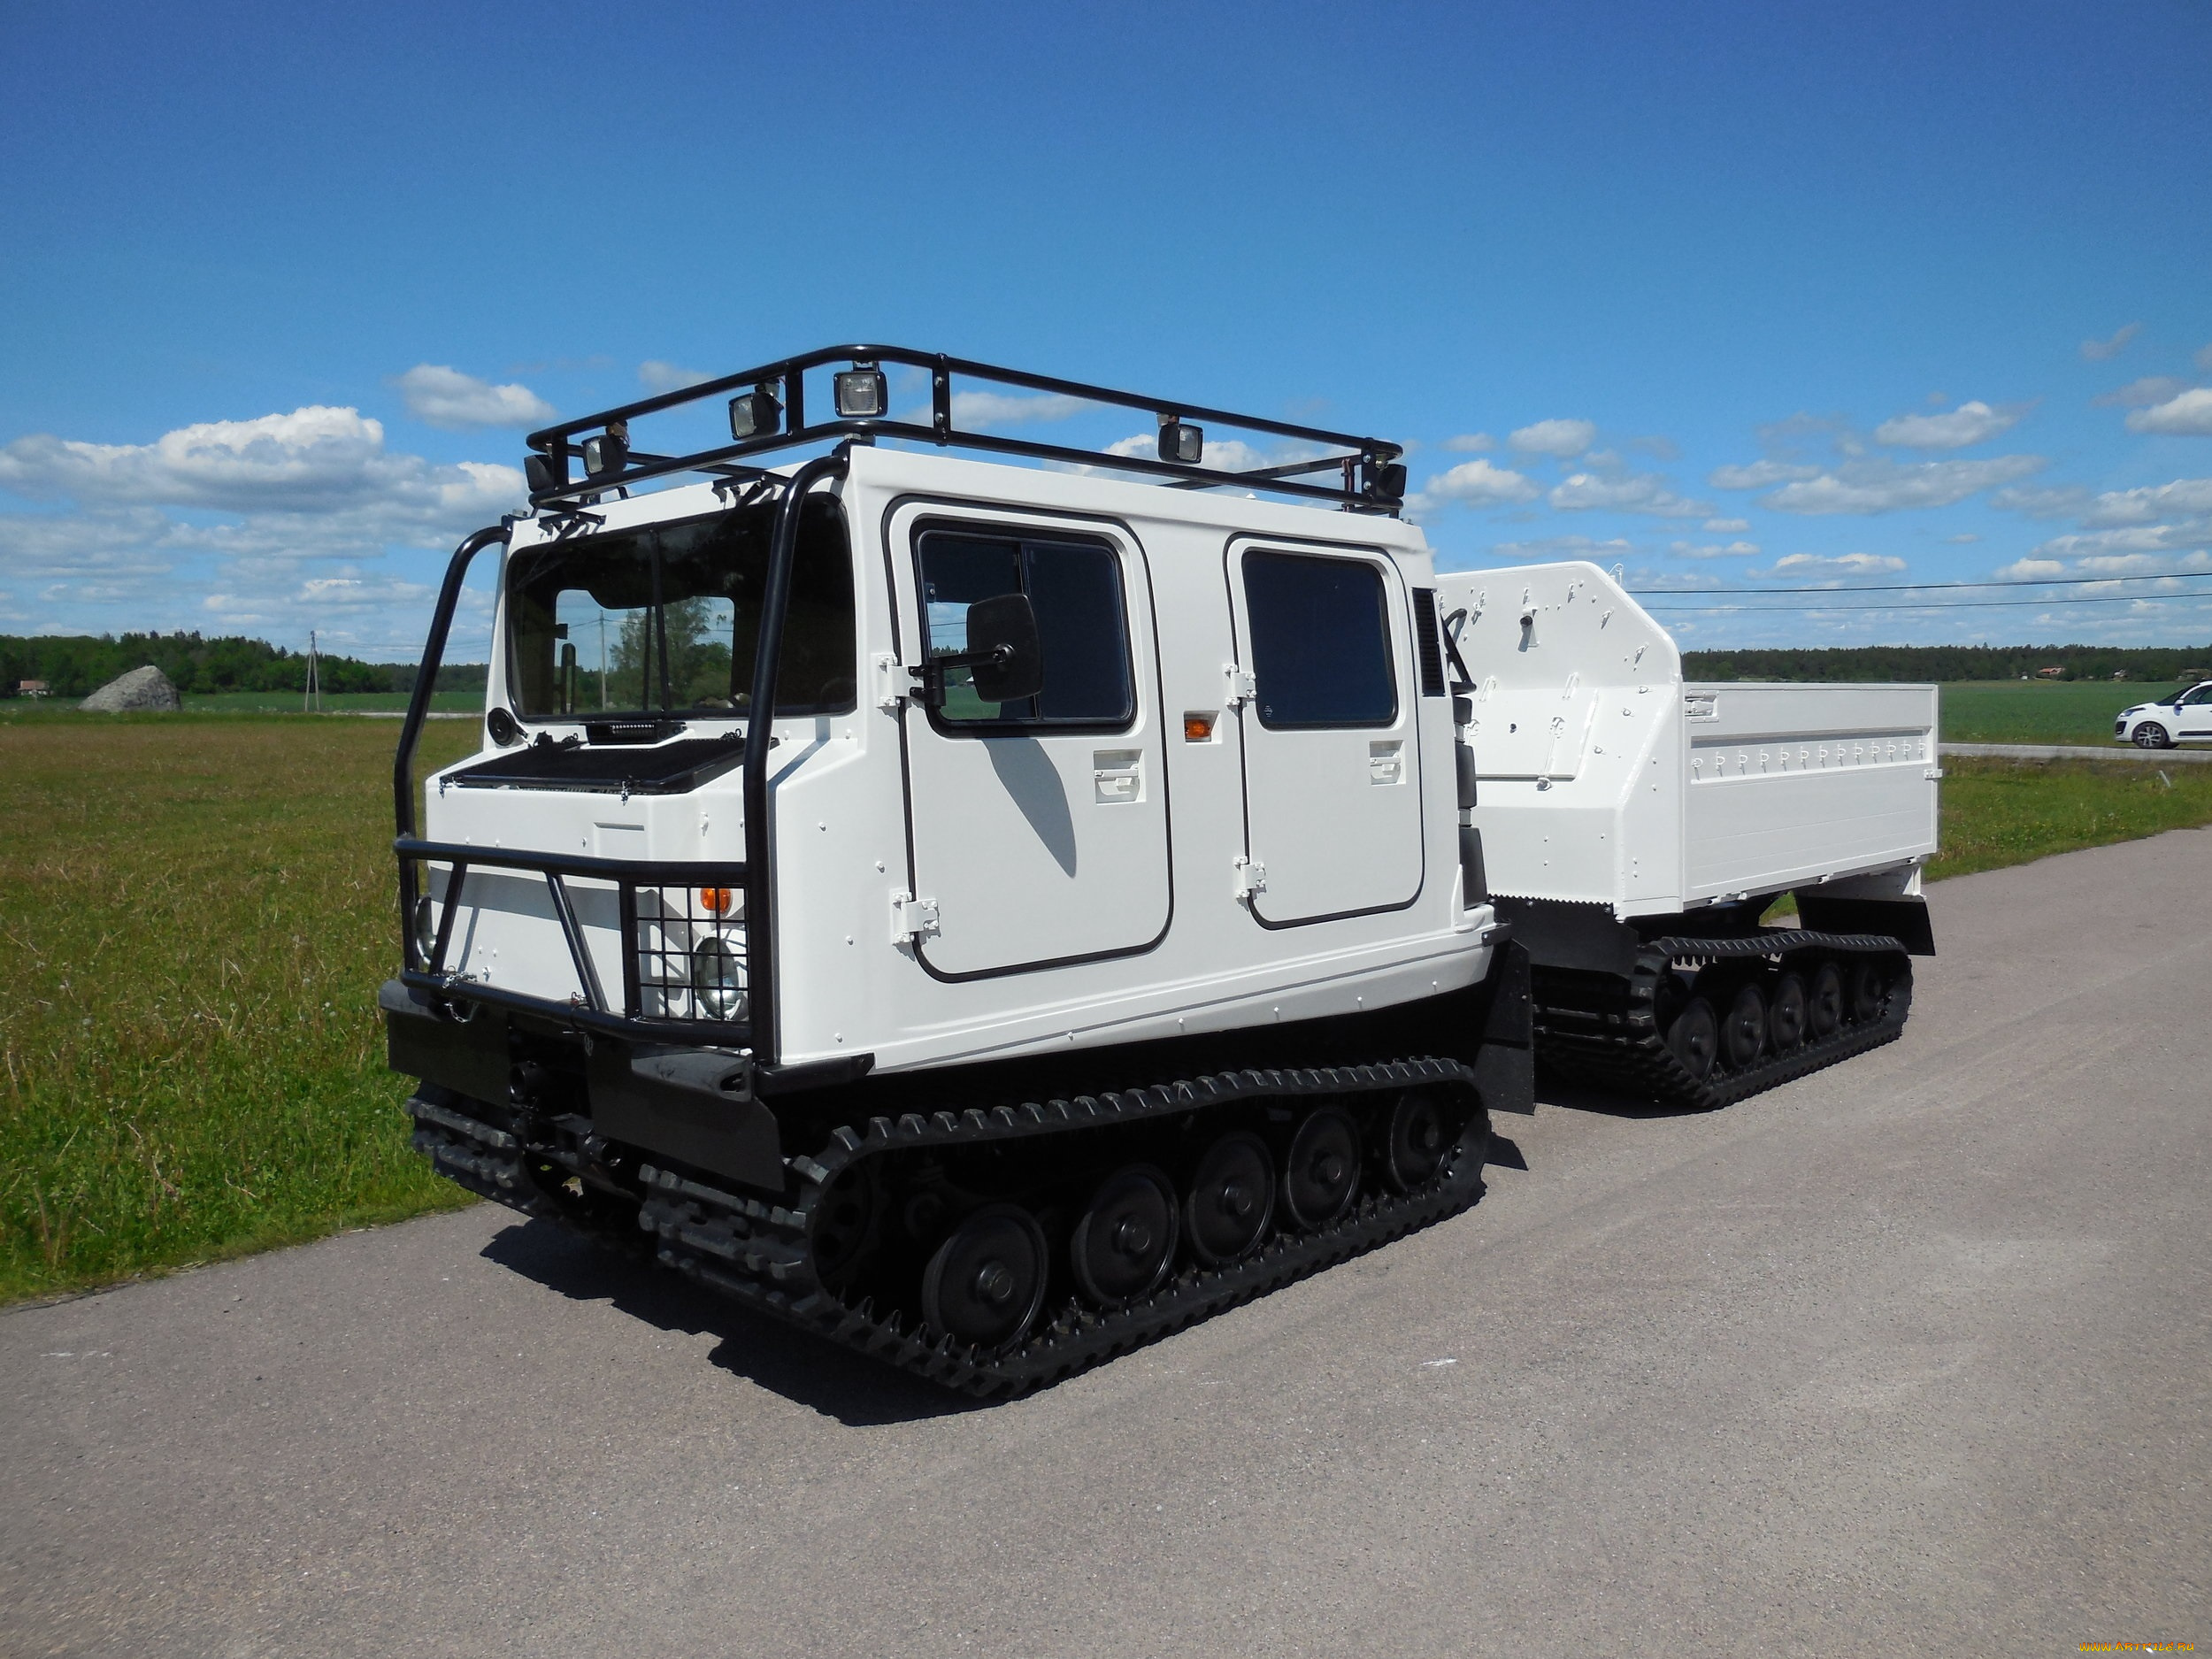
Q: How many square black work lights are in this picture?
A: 6